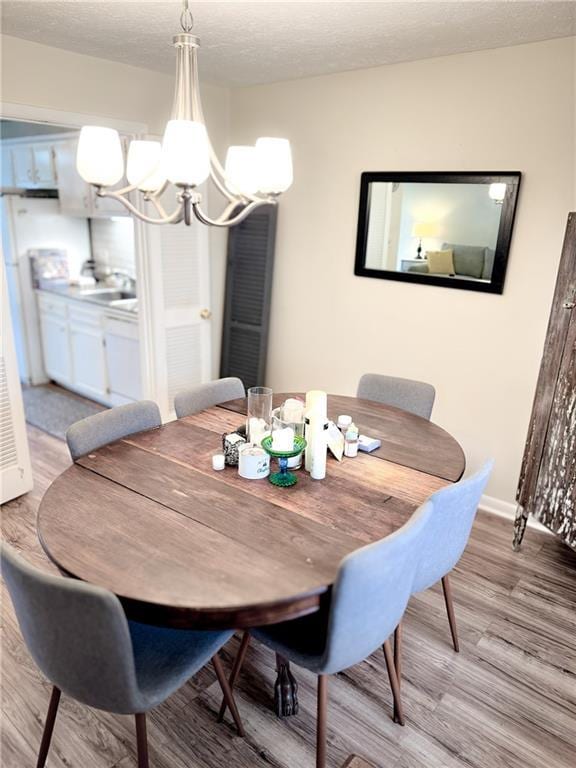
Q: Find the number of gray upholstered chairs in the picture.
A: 6